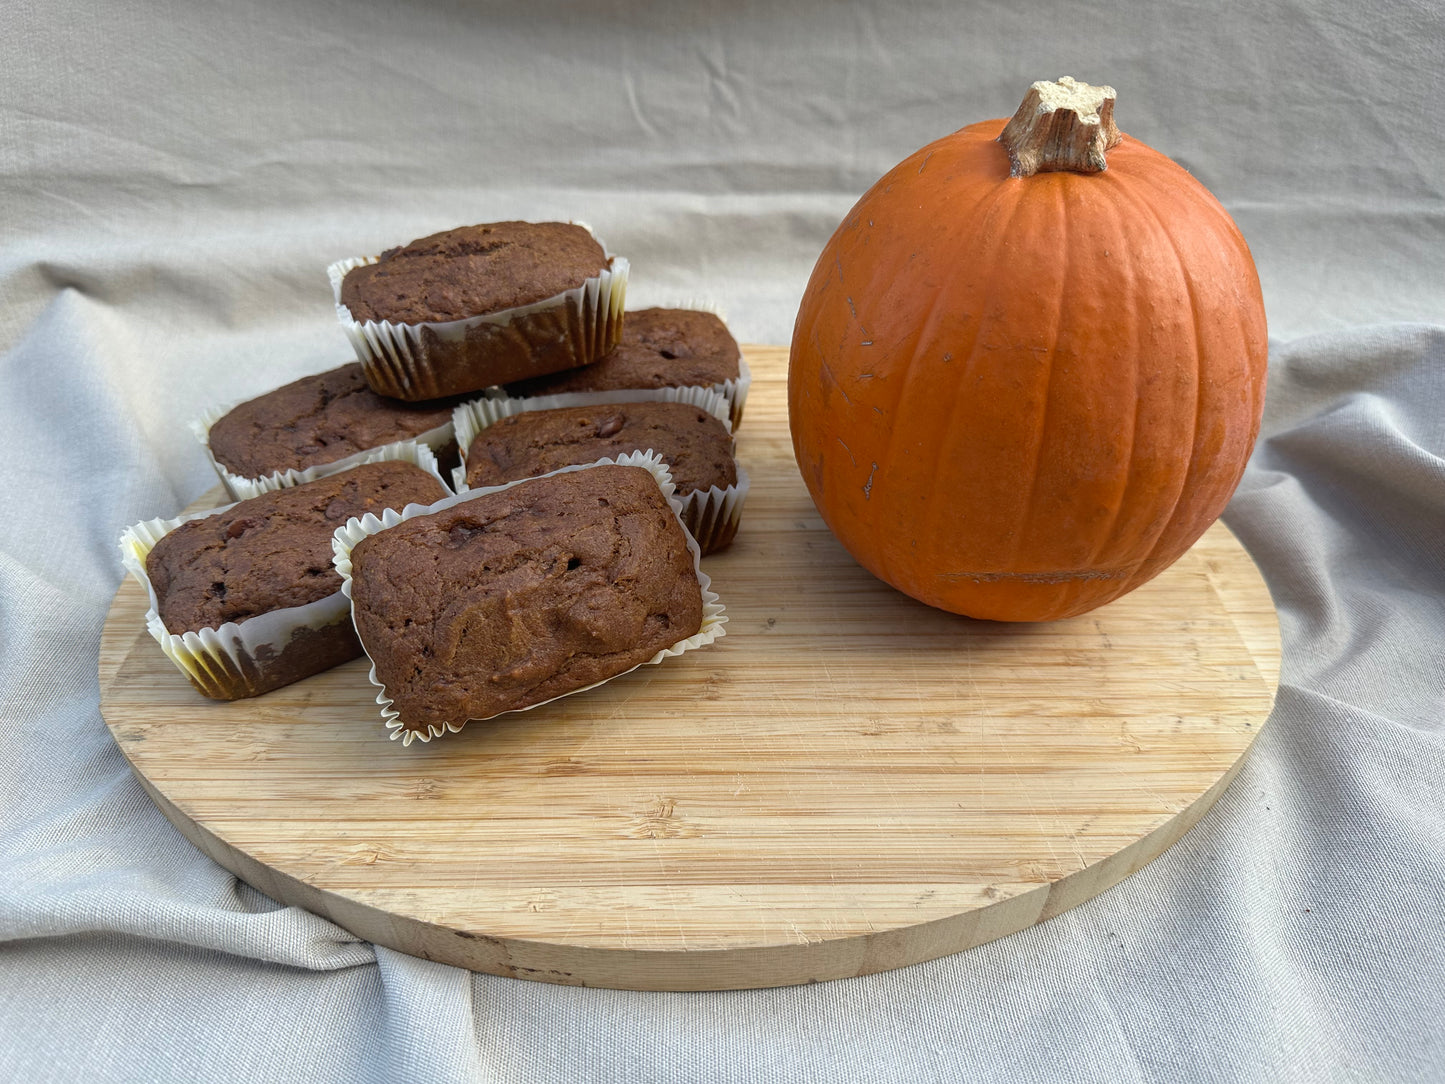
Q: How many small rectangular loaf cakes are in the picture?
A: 6